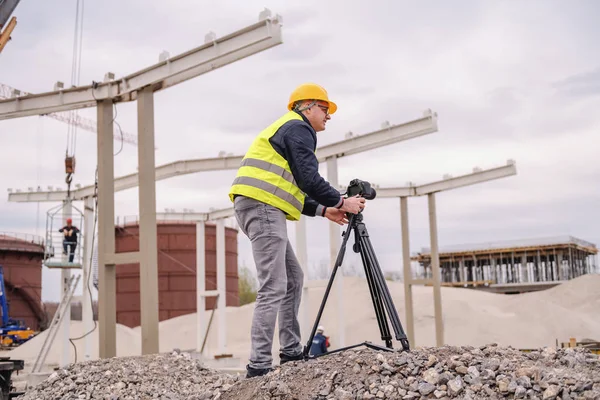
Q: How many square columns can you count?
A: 10